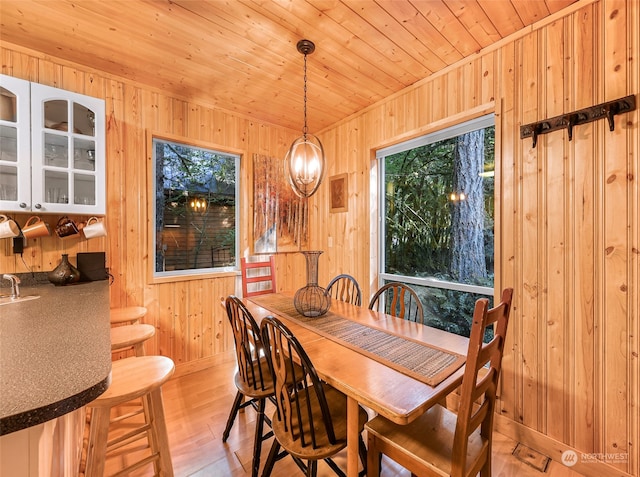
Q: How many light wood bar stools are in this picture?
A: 3